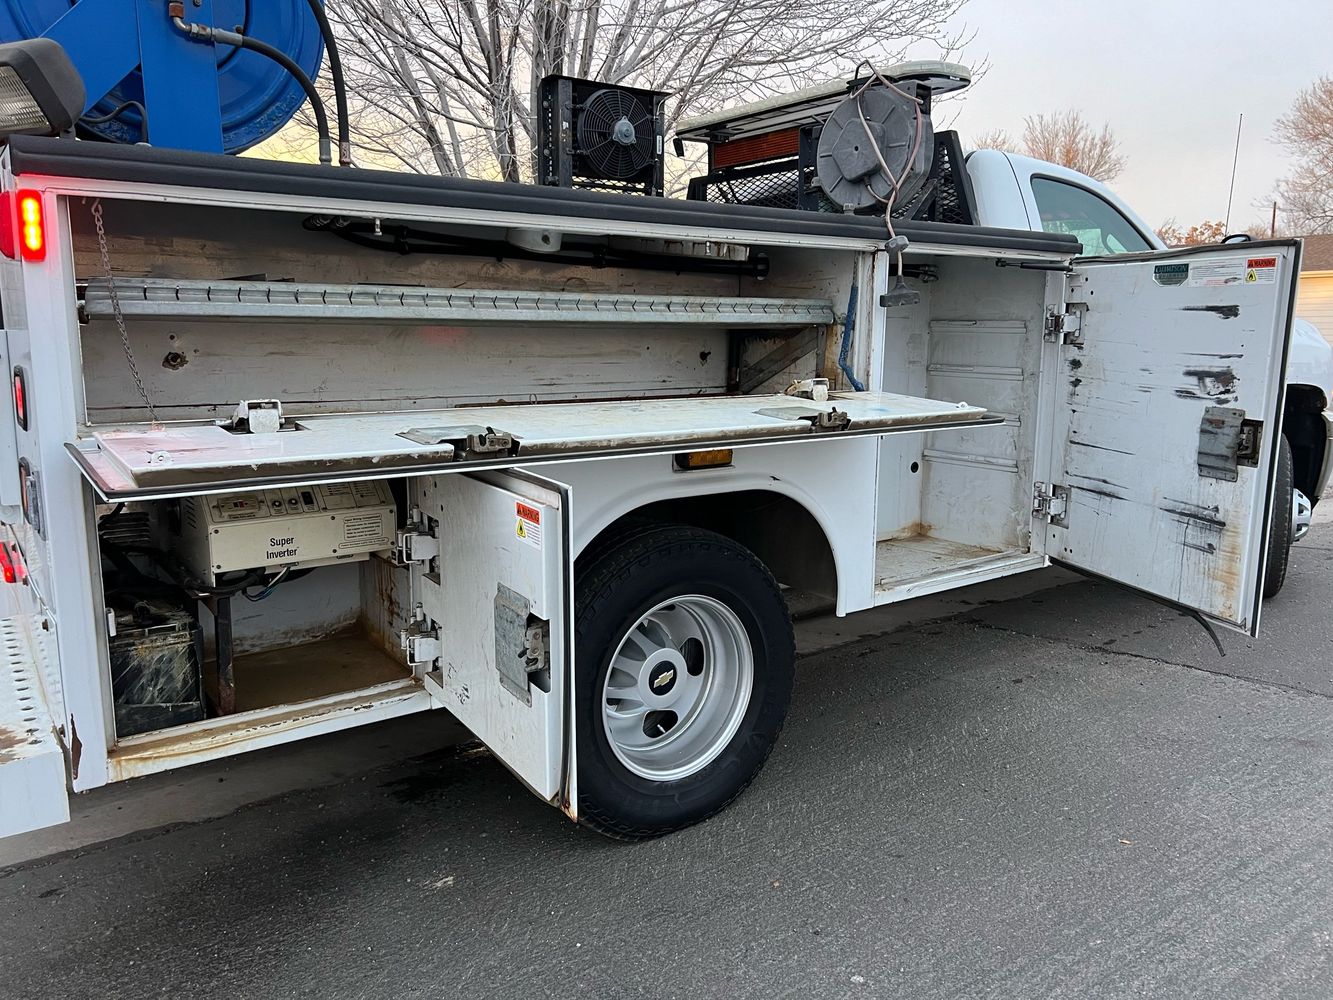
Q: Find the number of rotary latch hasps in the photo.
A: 4